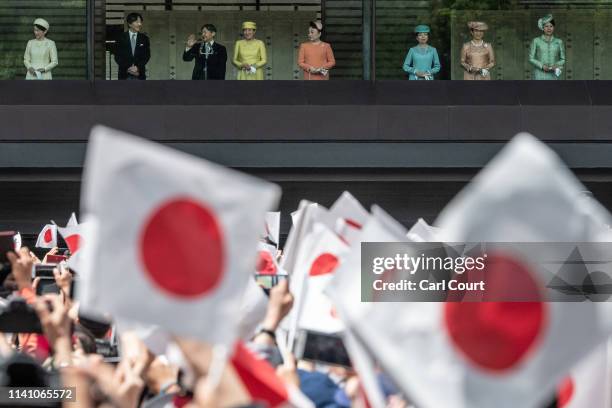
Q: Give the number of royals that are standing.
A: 8